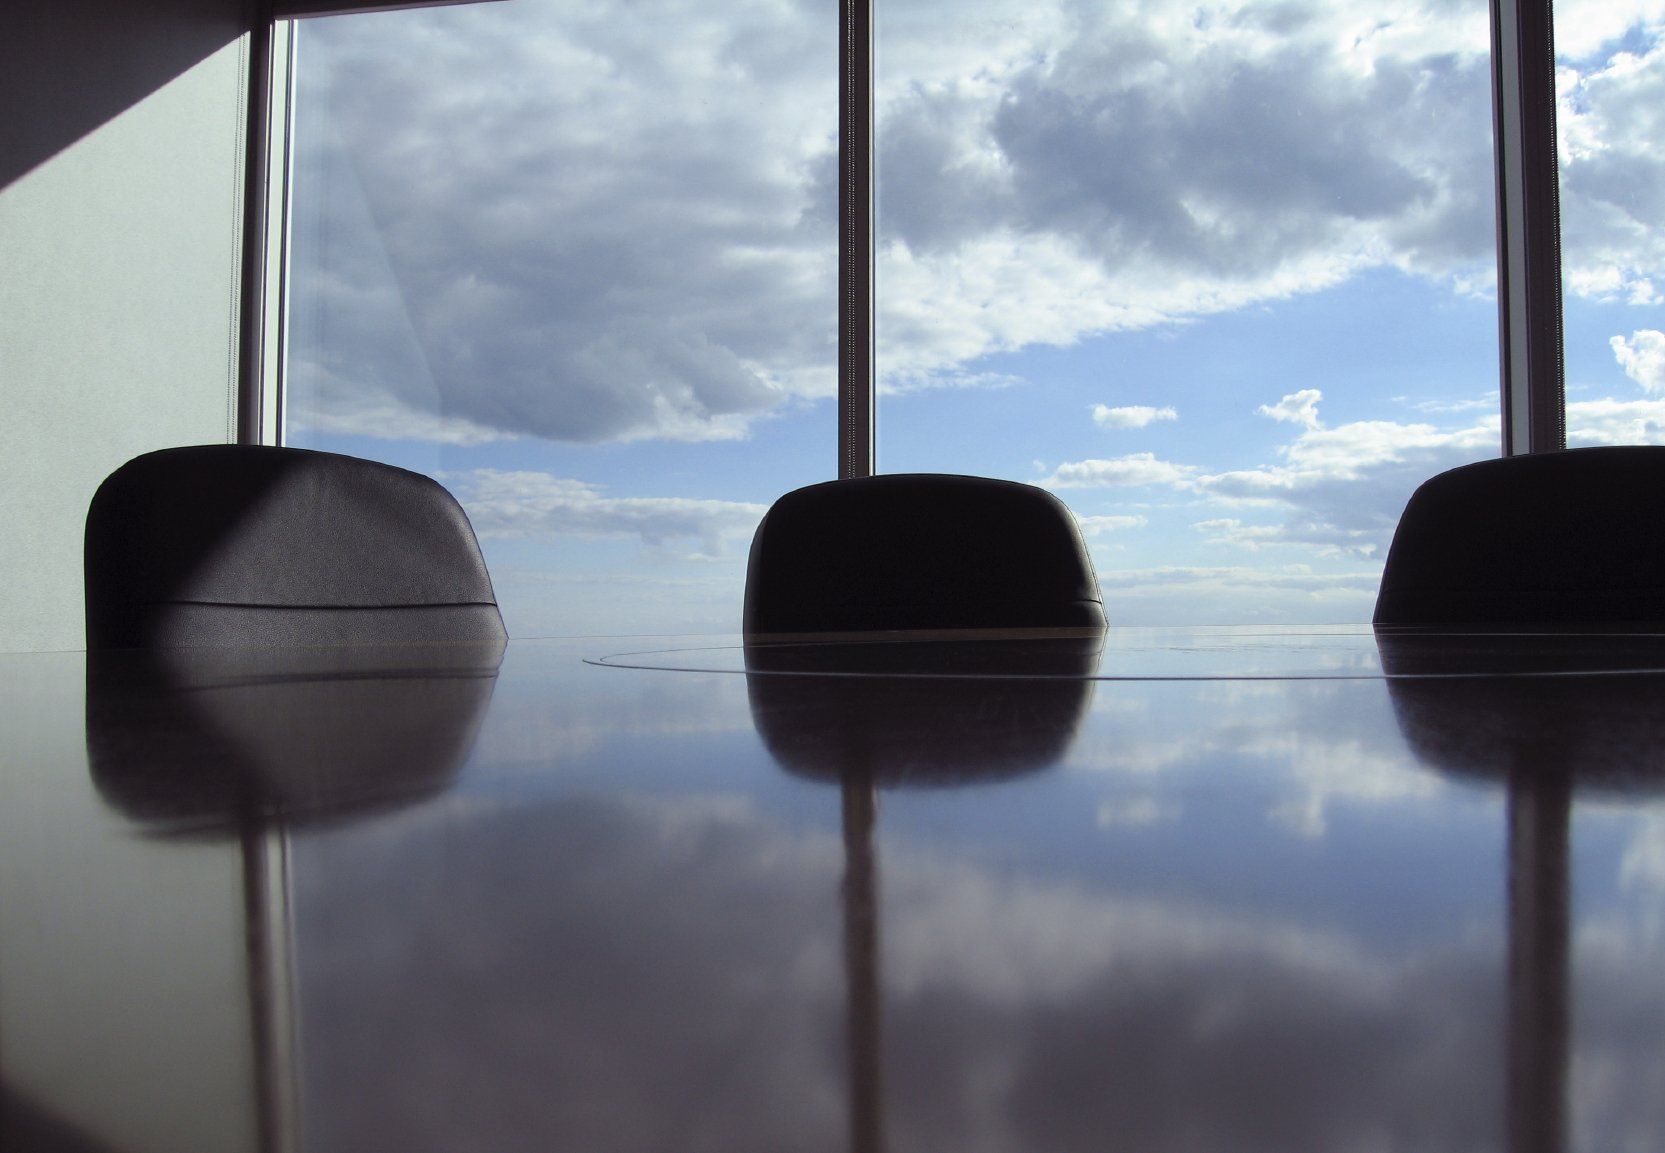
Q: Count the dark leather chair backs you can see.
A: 3